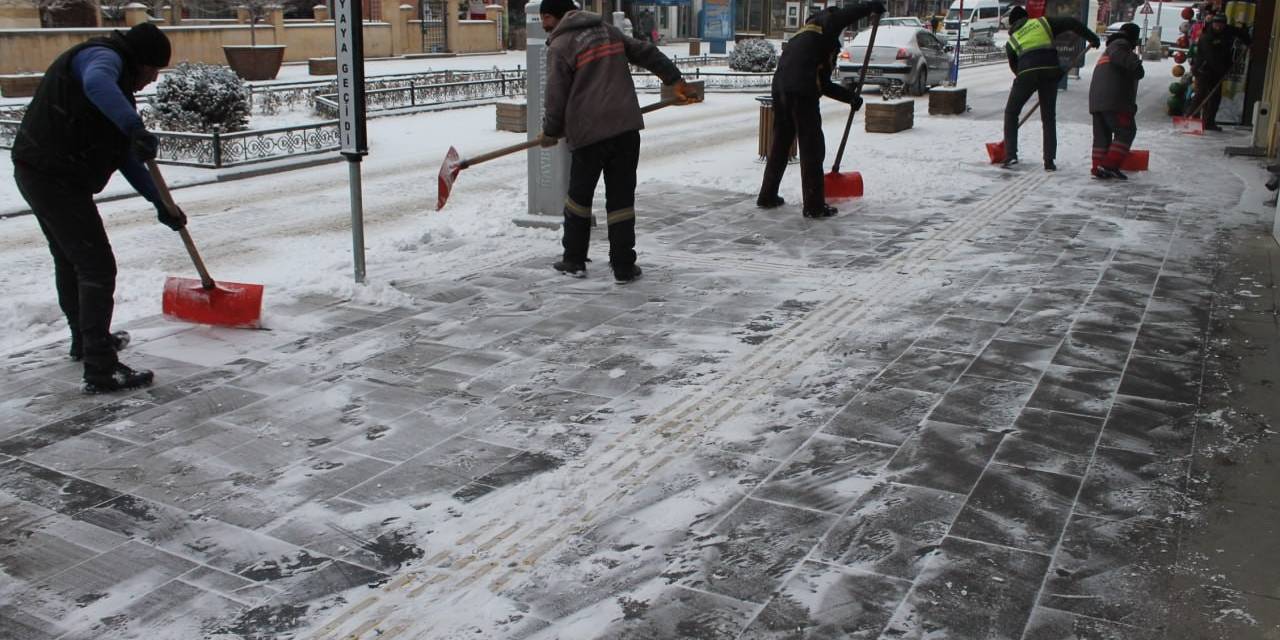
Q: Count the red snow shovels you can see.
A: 6